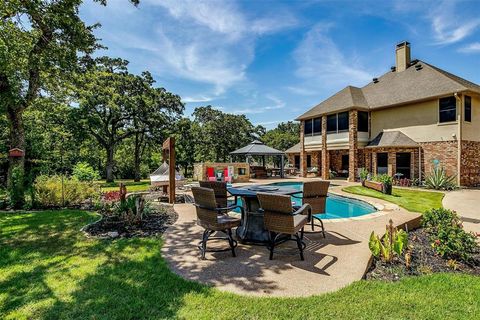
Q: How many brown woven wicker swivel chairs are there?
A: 4